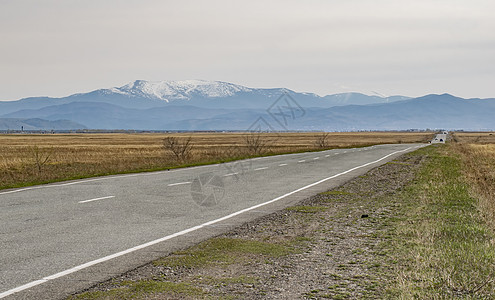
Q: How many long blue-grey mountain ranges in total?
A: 1